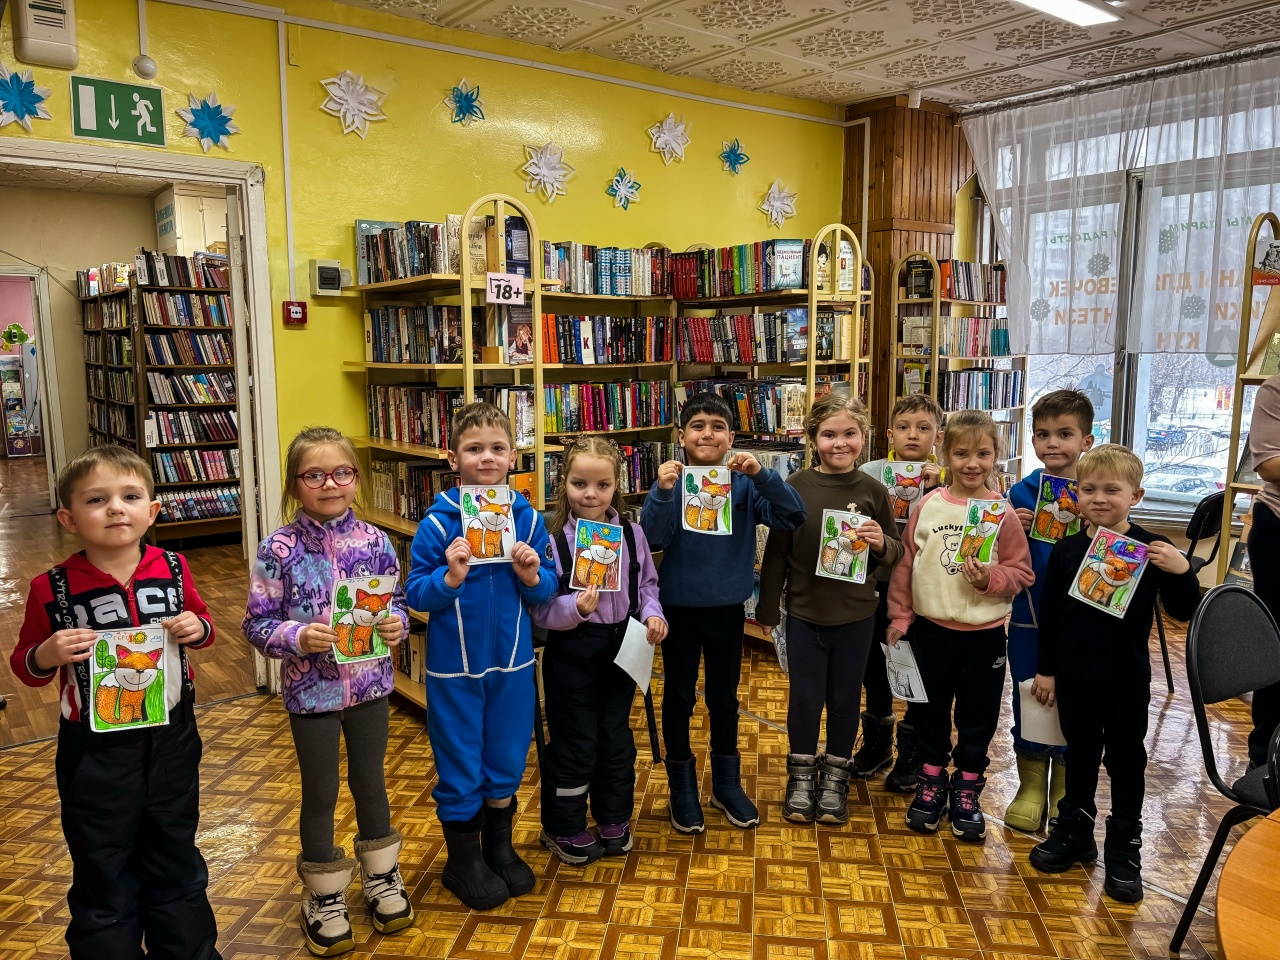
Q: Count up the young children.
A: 10